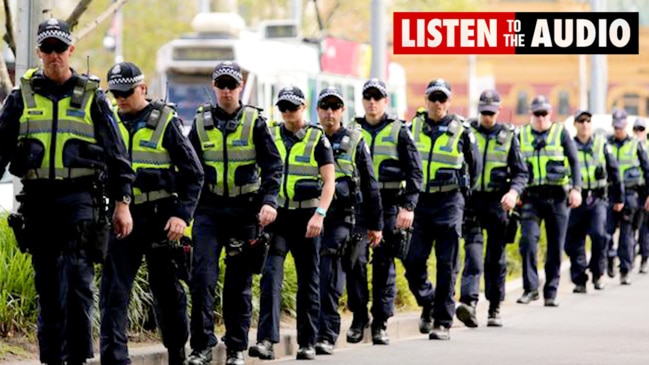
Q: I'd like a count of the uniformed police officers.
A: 12